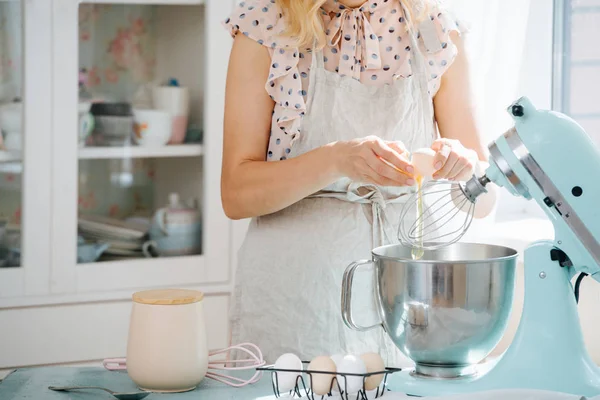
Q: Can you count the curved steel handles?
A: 1